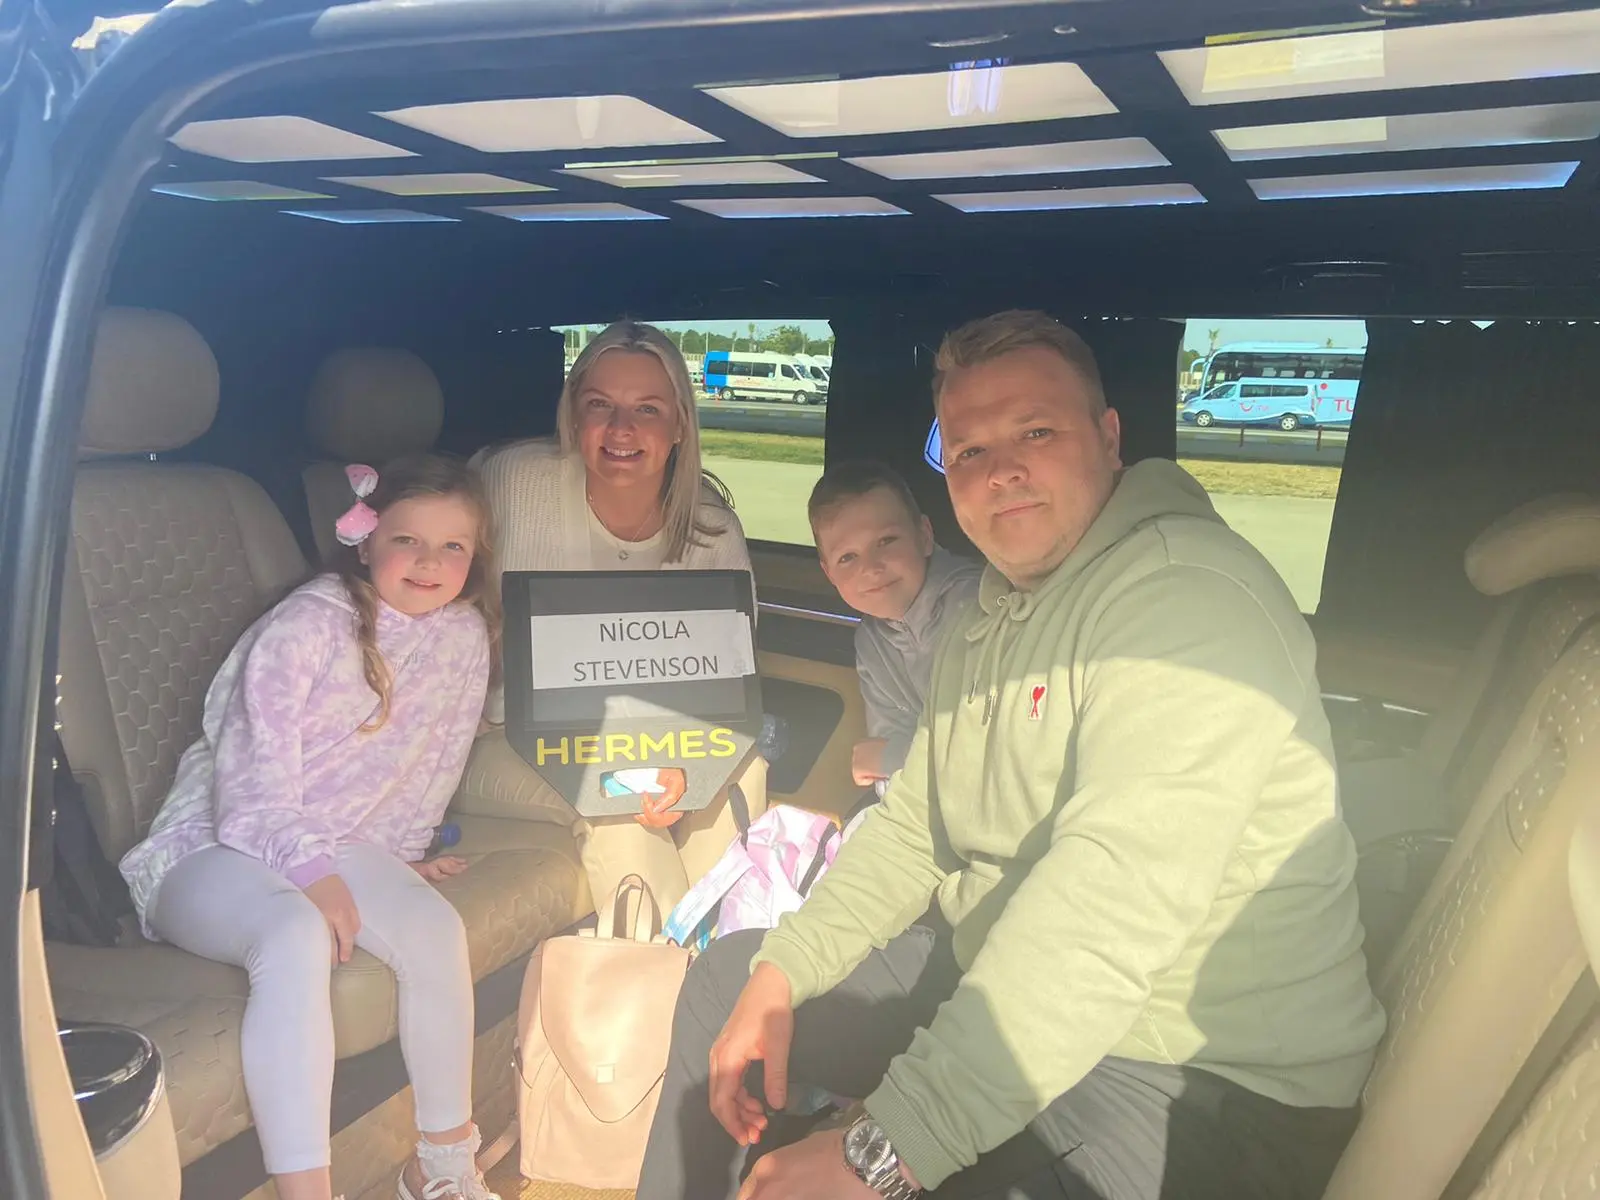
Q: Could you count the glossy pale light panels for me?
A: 14